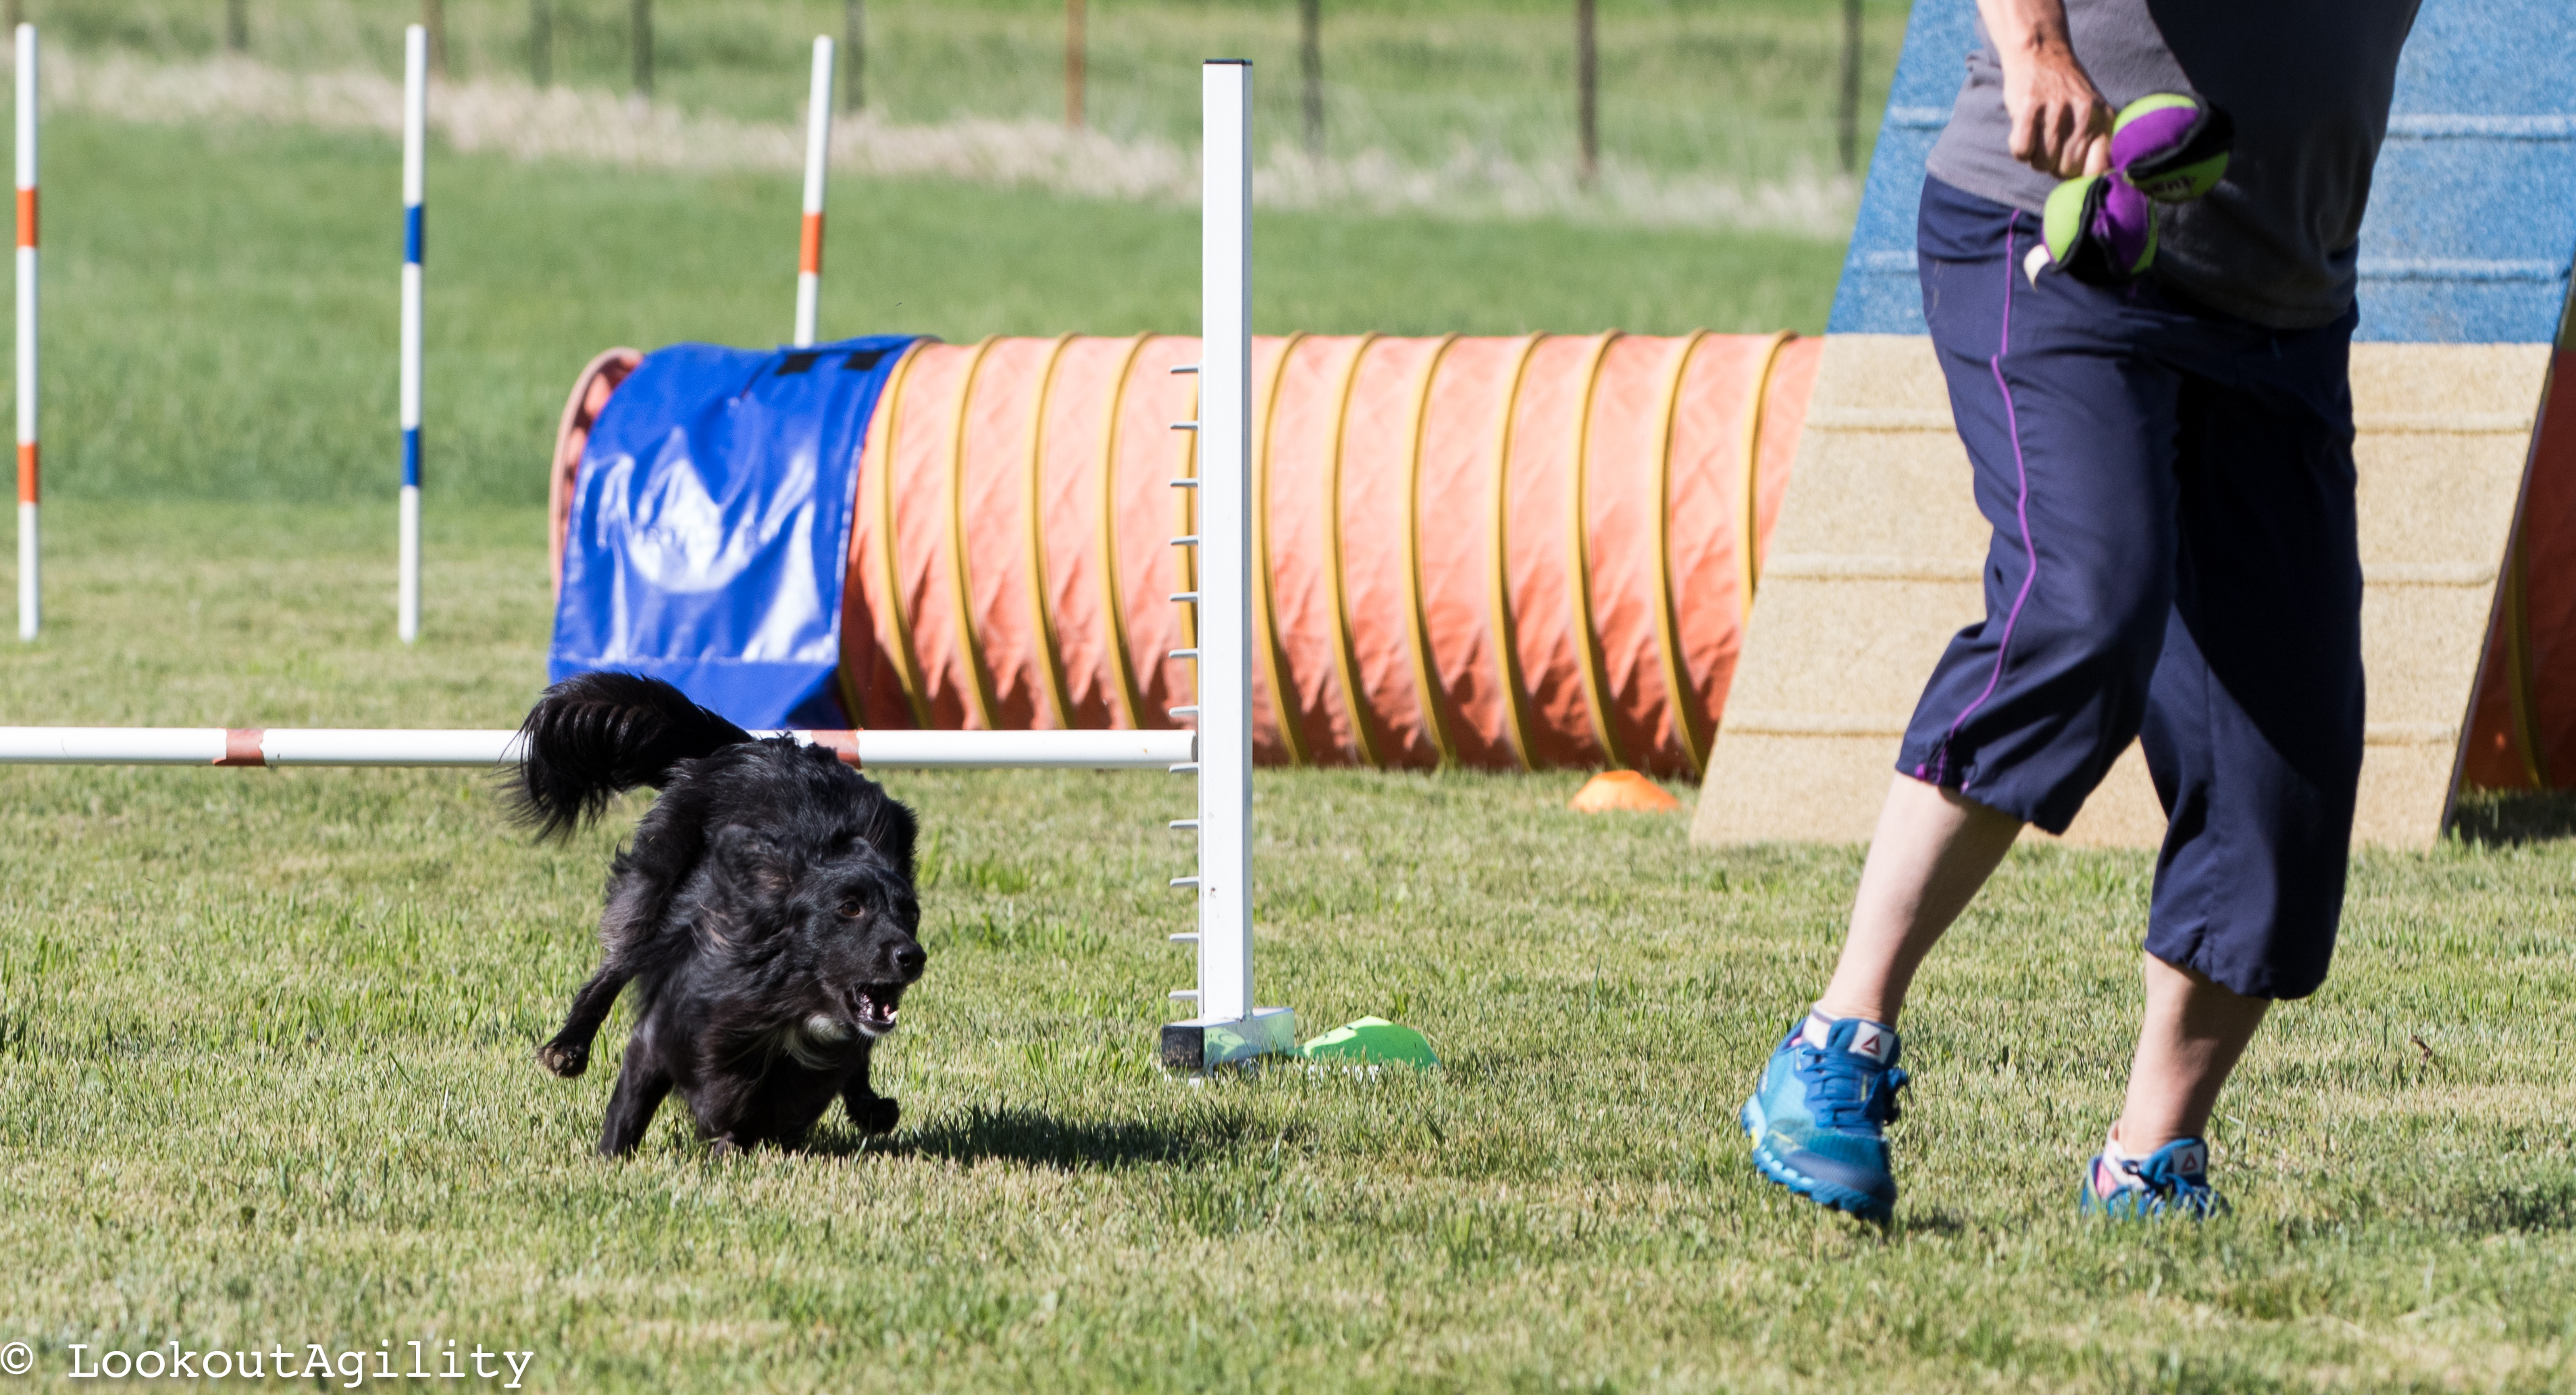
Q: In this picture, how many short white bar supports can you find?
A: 12